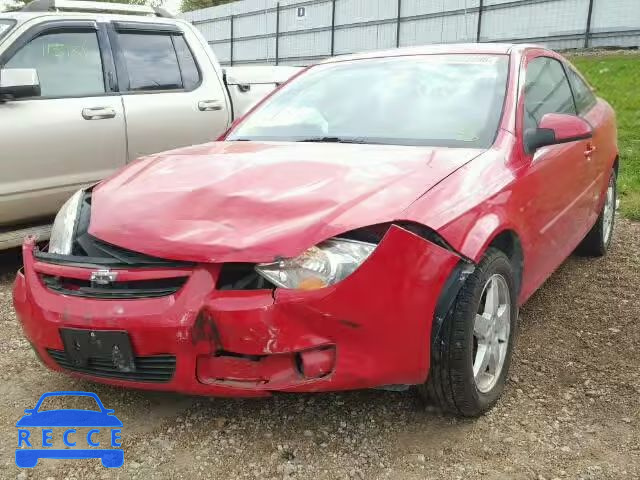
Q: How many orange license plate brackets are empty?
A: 0